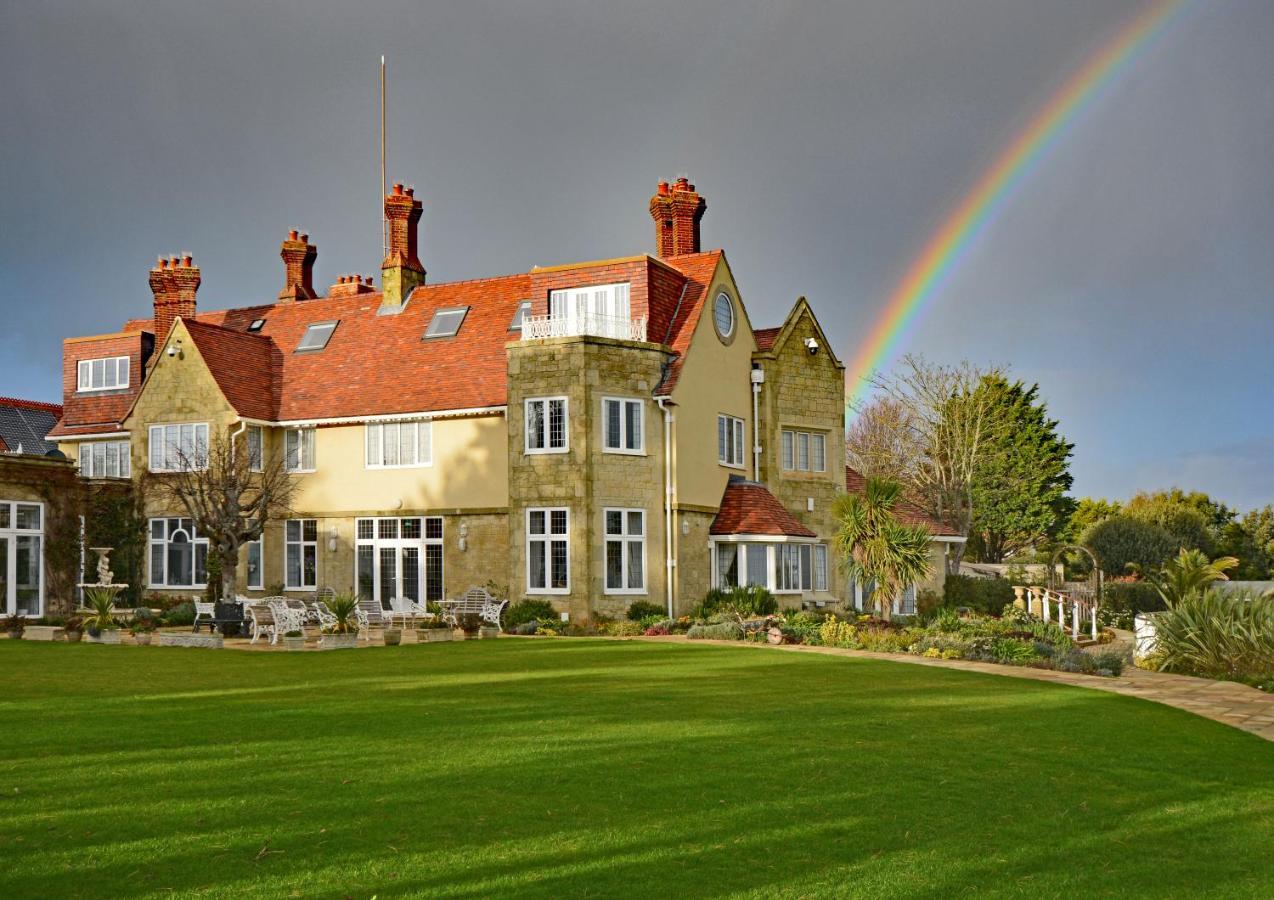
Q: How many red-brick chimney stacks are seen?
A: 5